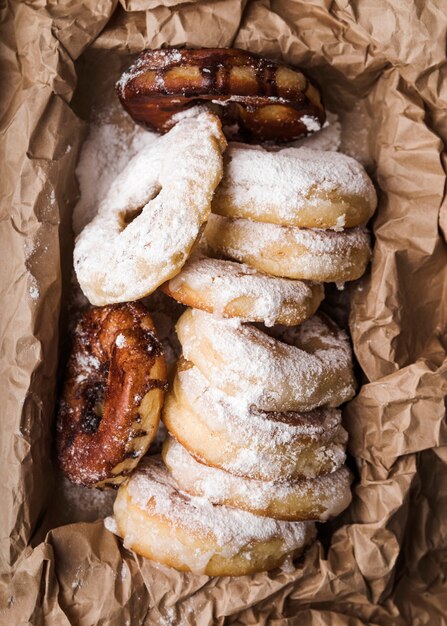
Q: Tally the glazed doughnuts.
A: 2